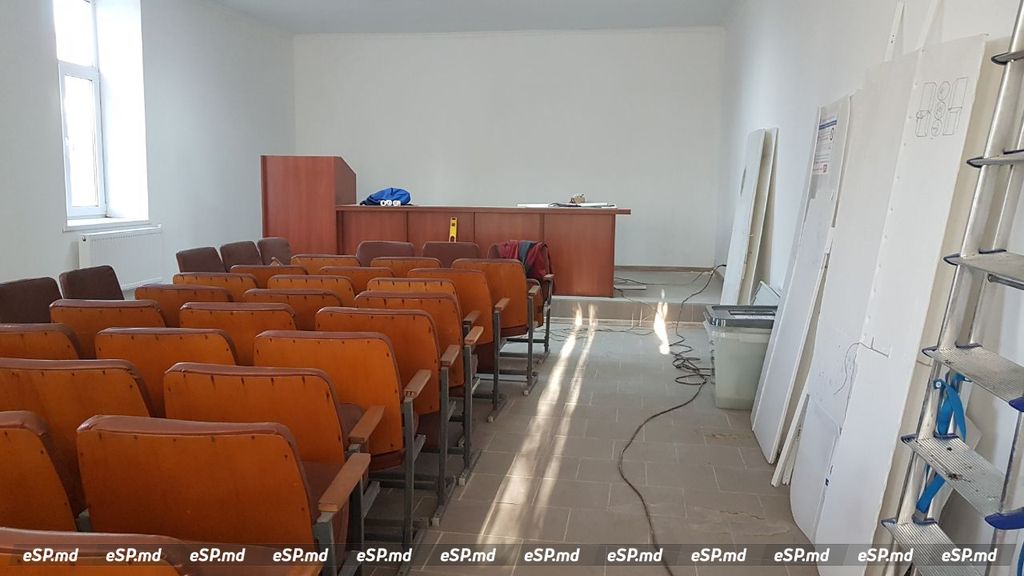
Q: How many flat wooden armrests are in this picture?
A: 9